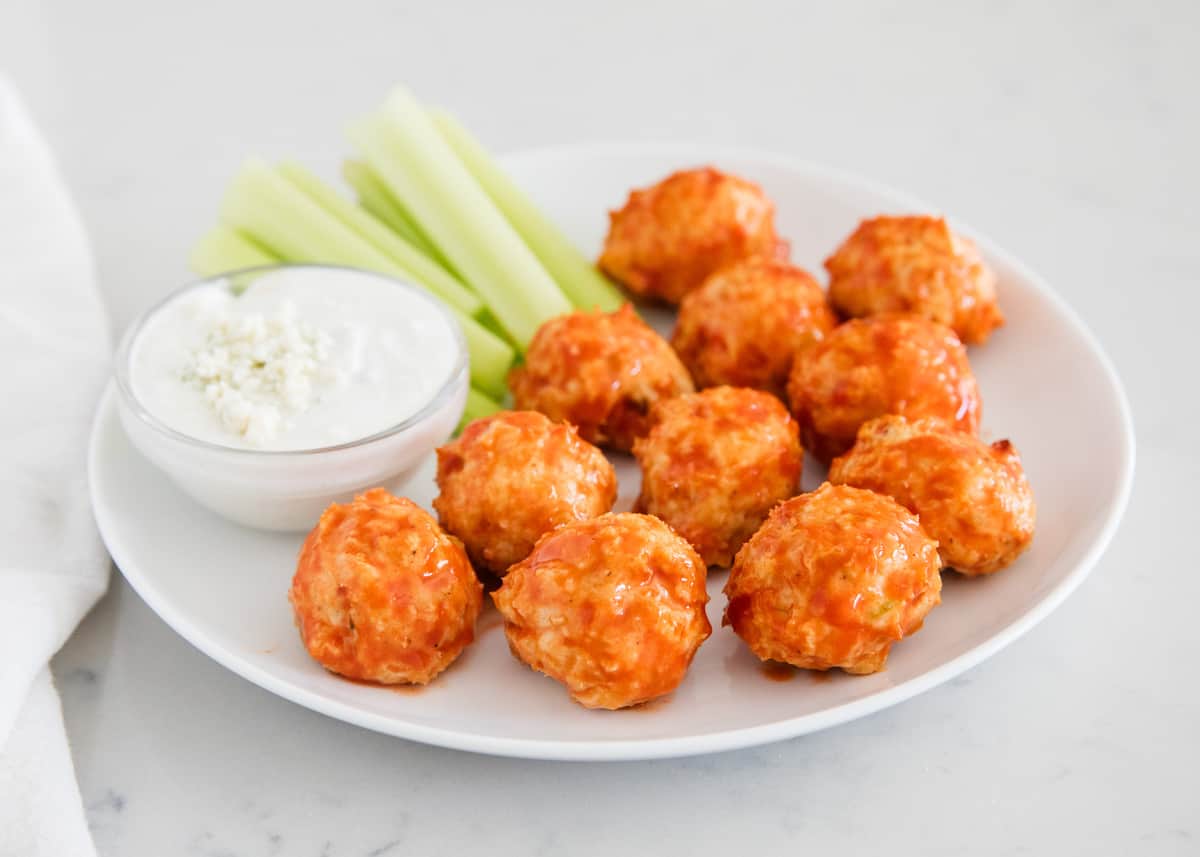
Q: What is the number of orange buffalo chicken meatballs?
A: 11